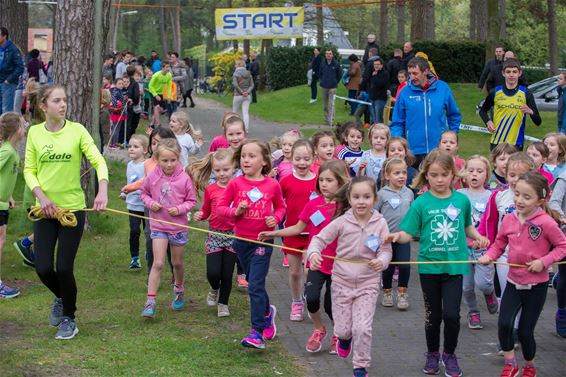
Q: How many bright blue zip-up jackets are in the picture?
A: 1